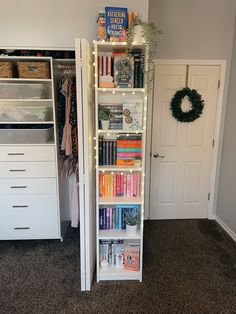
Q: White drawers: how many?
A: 5